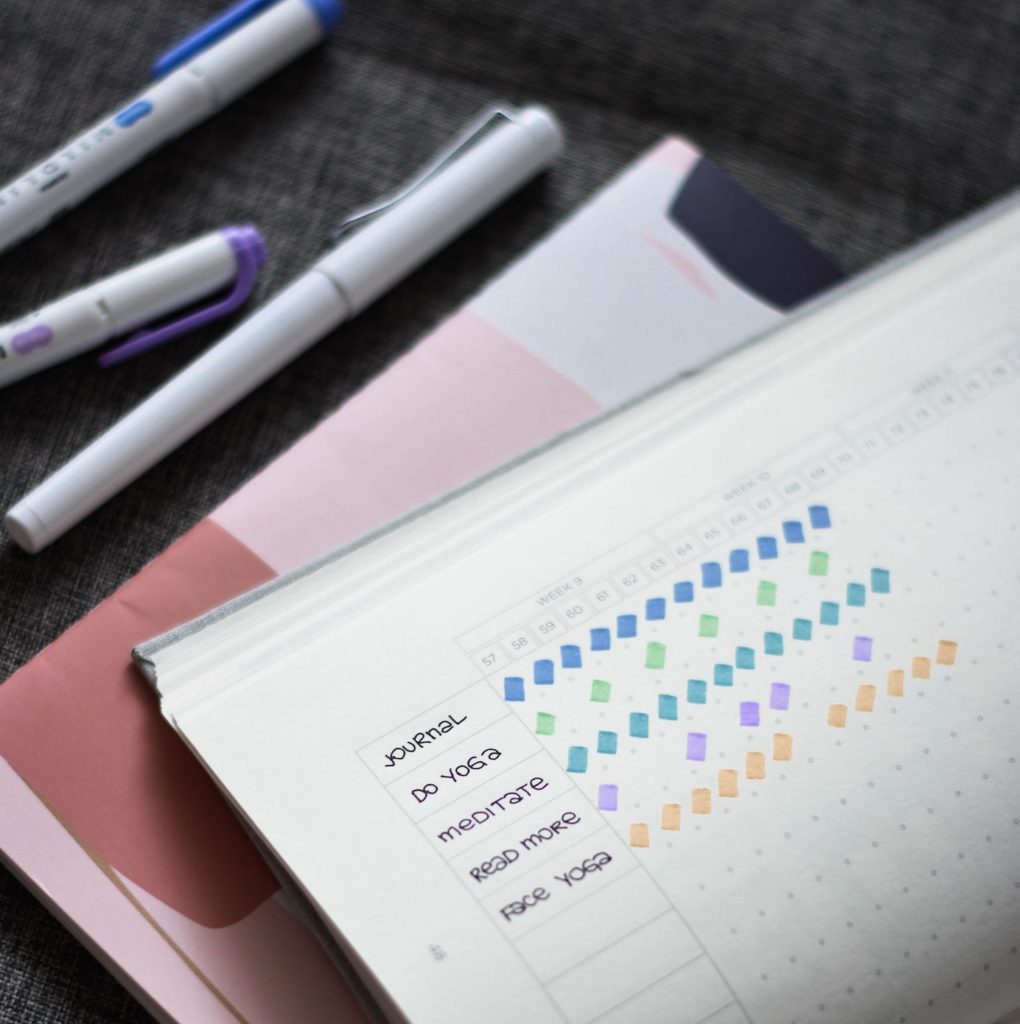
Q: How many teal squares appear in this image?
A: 12